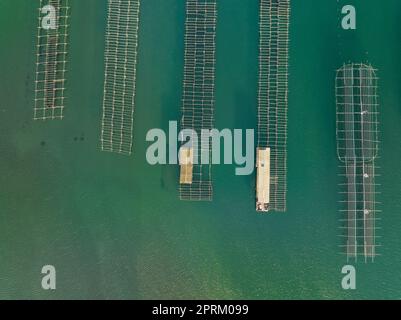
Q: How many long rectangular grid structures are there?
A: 5